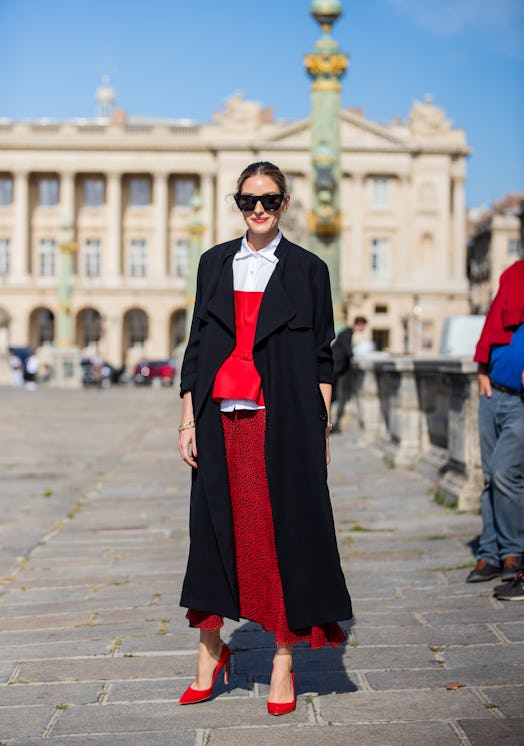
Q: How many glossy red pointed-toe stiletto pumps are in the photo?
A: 2